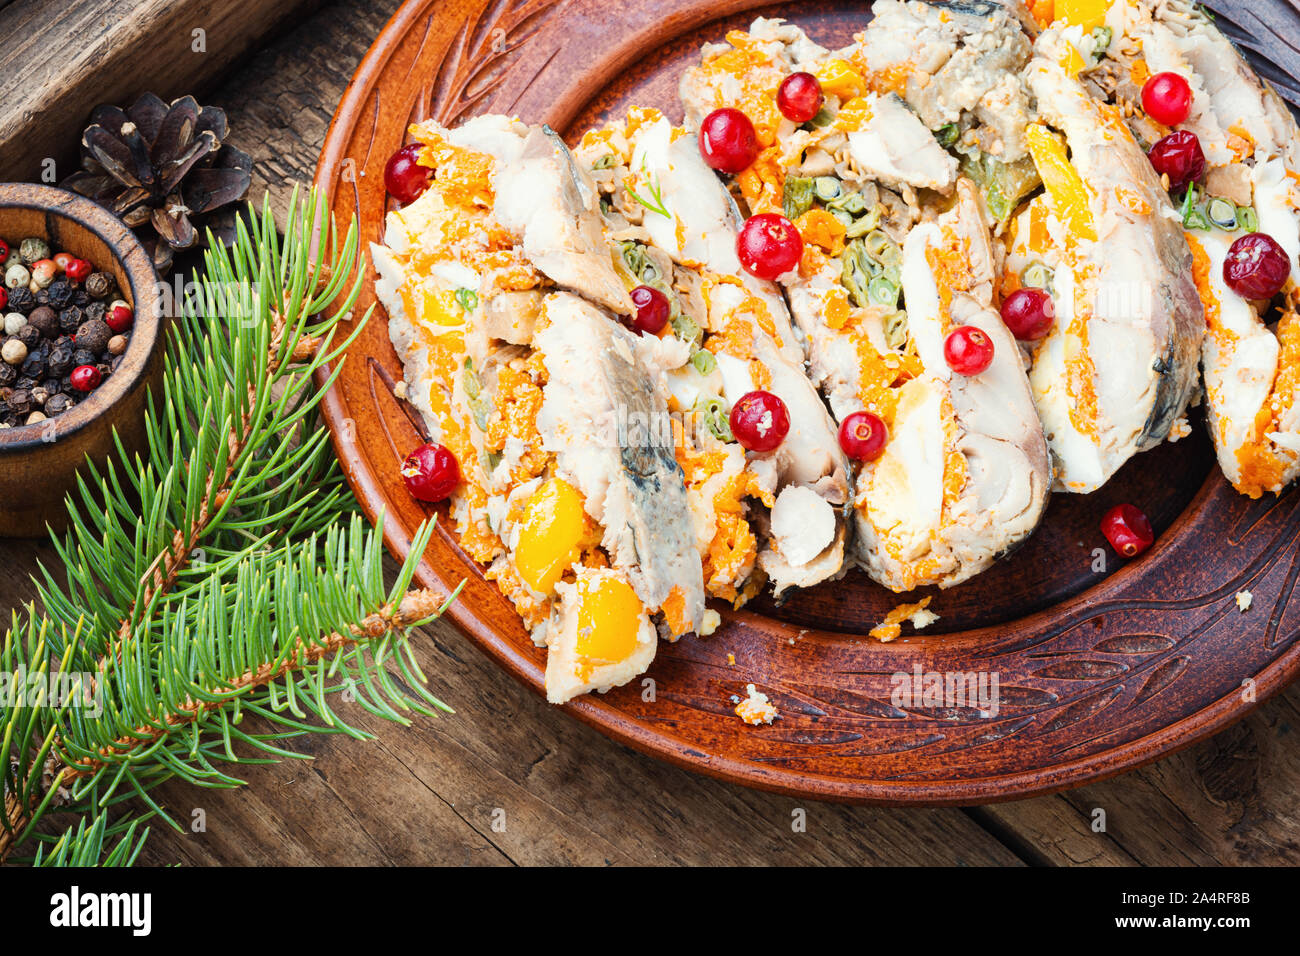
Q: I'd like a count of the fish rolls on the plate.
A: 5